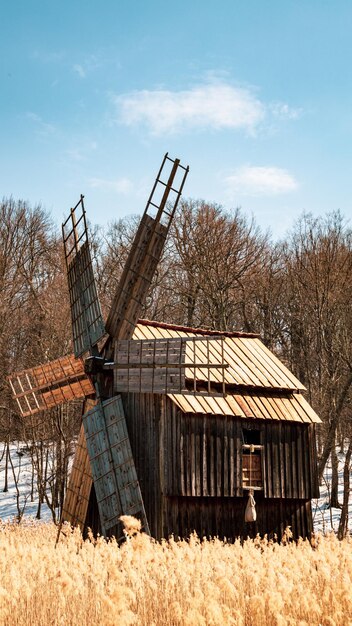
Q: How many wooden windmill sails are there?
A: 6